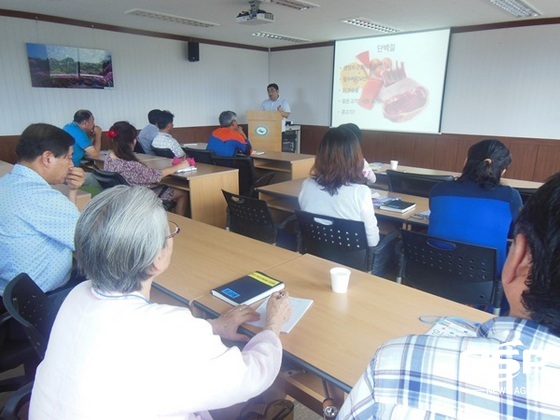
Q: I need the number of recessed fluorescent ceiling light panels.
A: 5